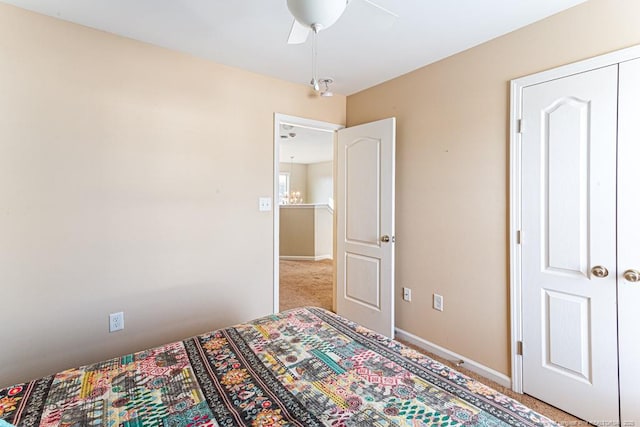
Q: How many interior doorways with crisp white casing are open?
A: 1